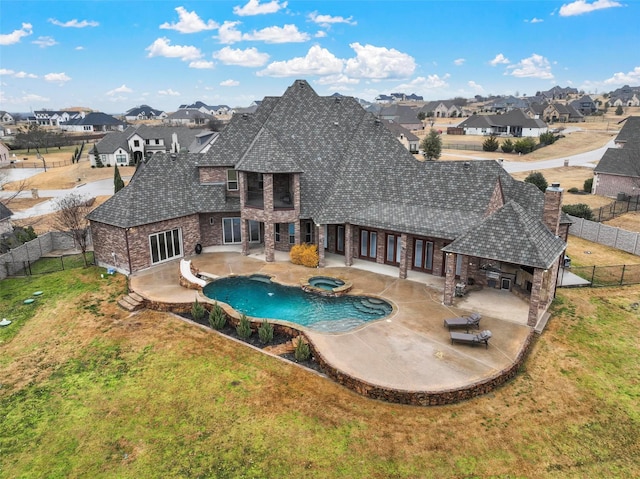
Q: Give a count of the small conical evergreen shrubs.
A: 5